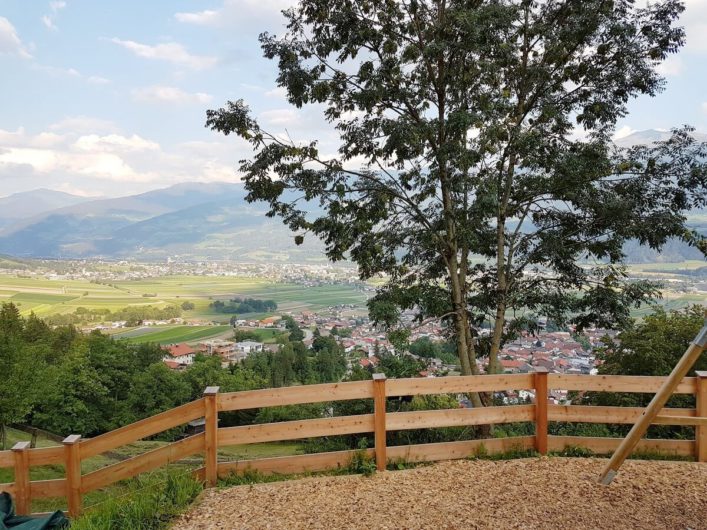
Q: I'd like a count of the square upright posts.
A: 6